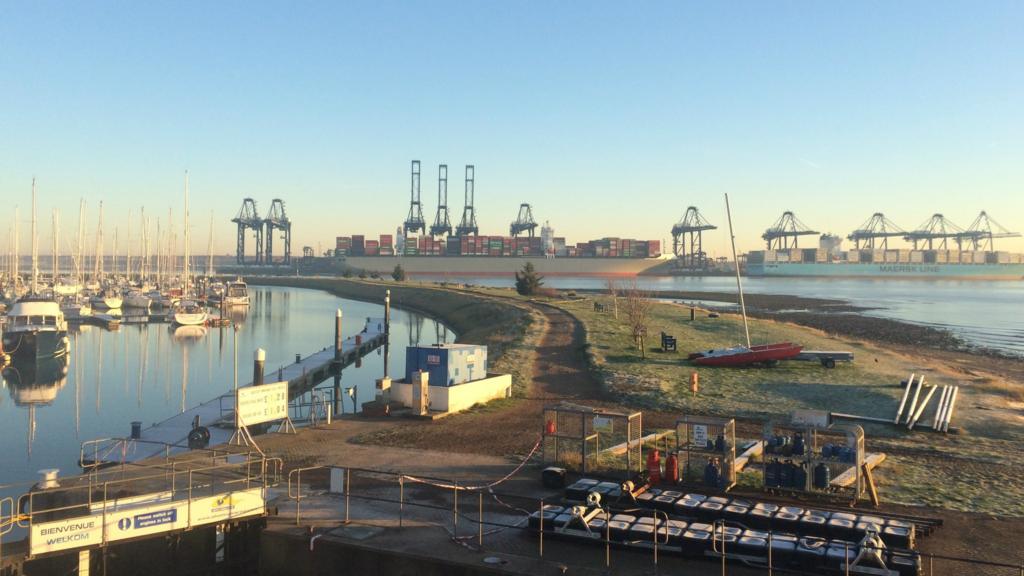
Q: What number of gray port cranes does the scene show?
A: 11